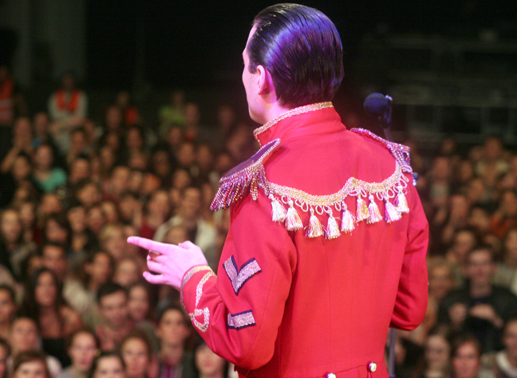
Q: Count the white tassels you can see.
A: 9